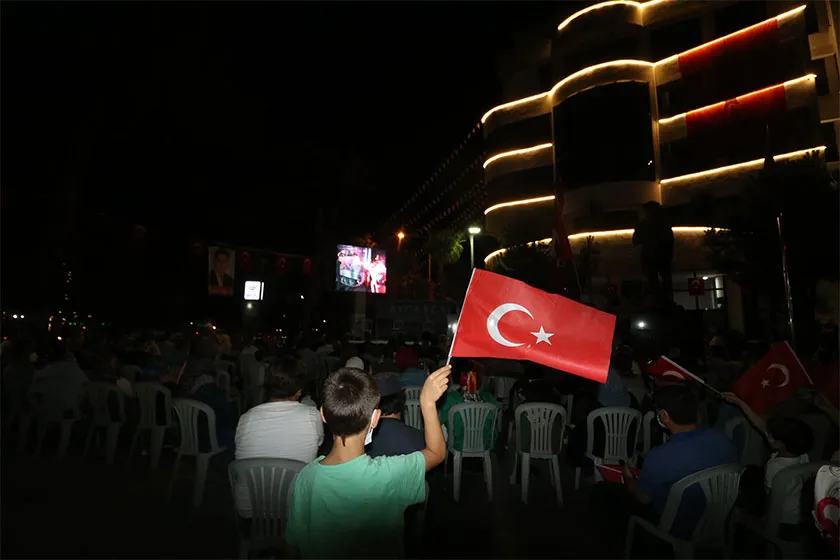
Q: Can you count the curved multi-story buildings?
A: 1